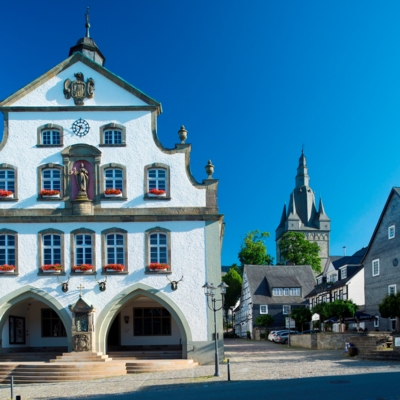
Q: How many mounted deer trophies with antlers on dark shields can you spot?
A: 3